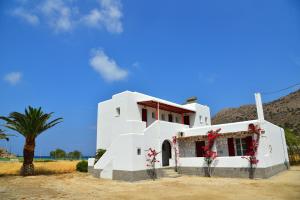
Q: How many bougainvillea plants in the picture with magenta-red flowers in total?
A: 4